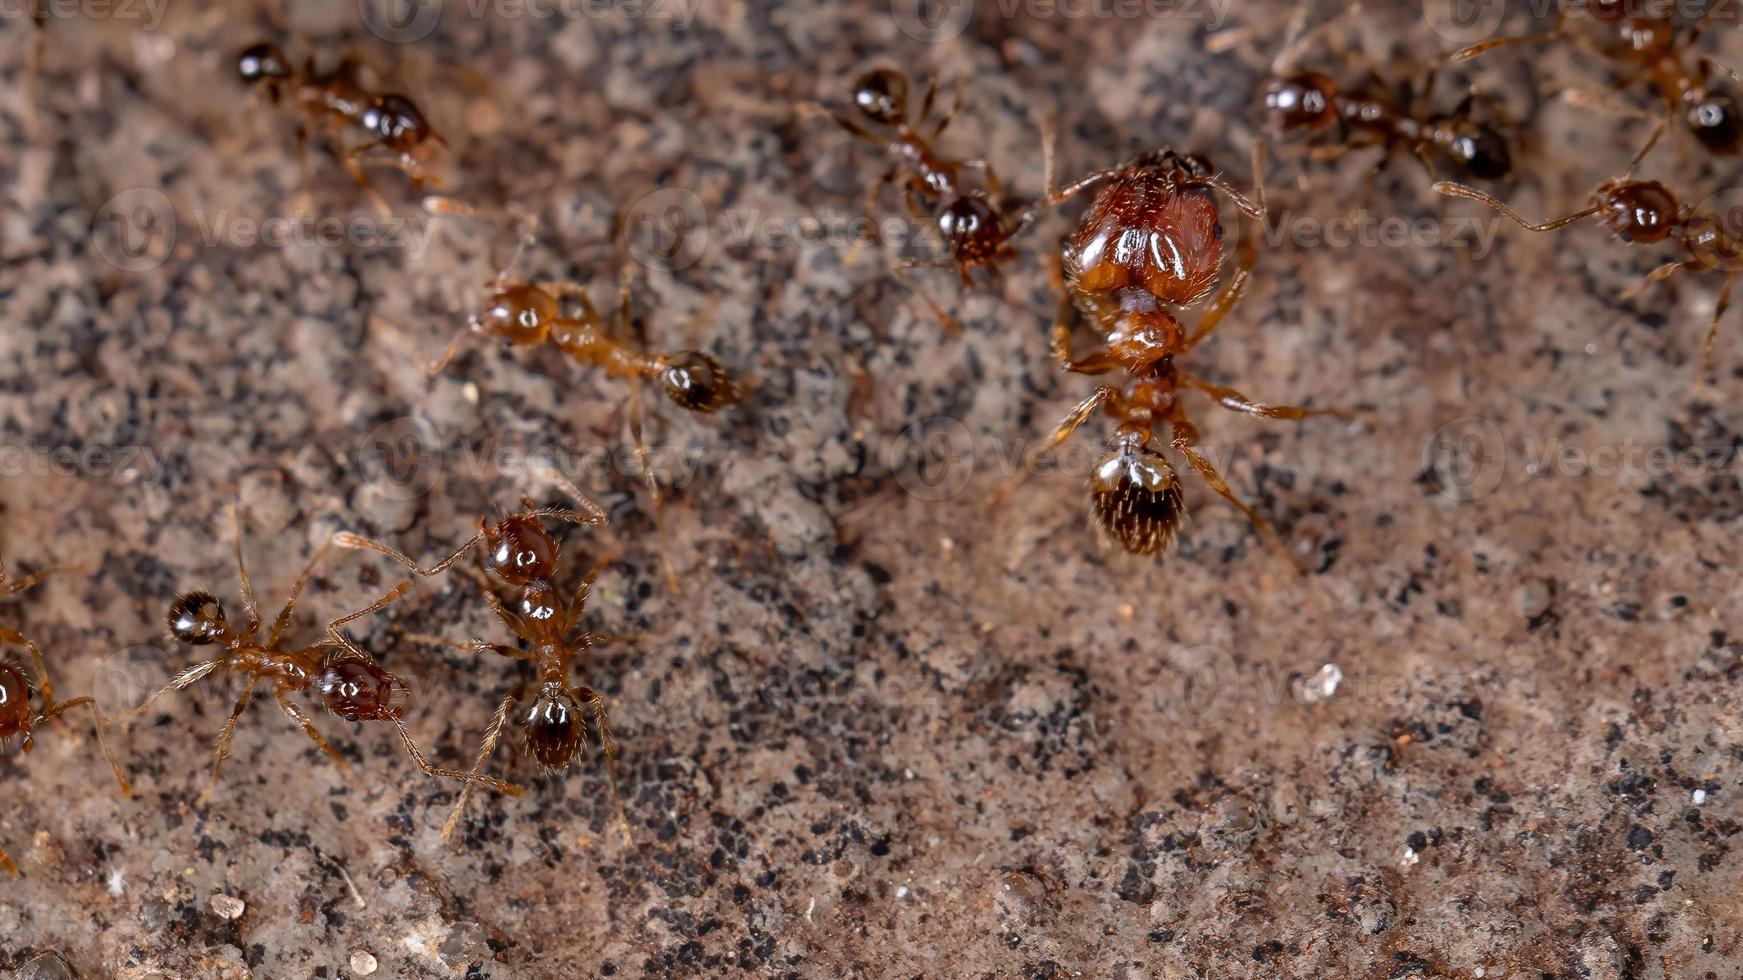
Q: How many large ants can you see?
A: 1